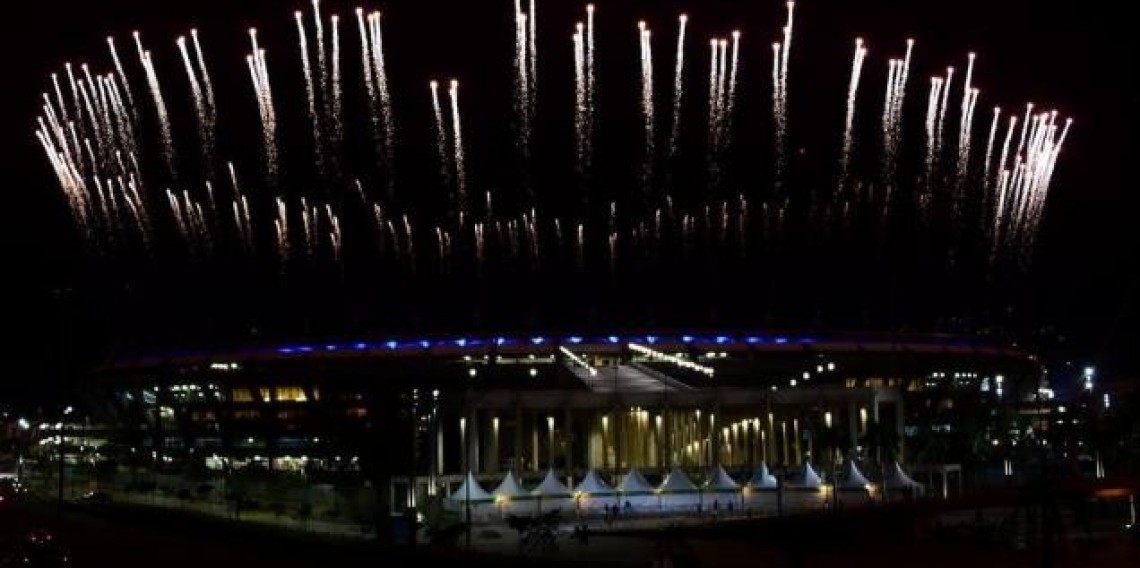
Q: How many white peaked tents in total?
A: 11